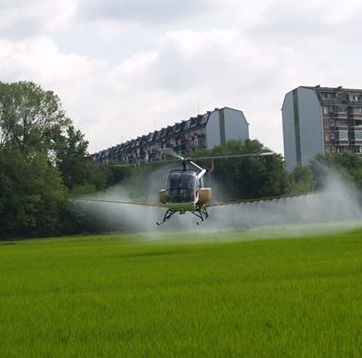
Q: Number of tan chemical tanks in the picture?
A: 2